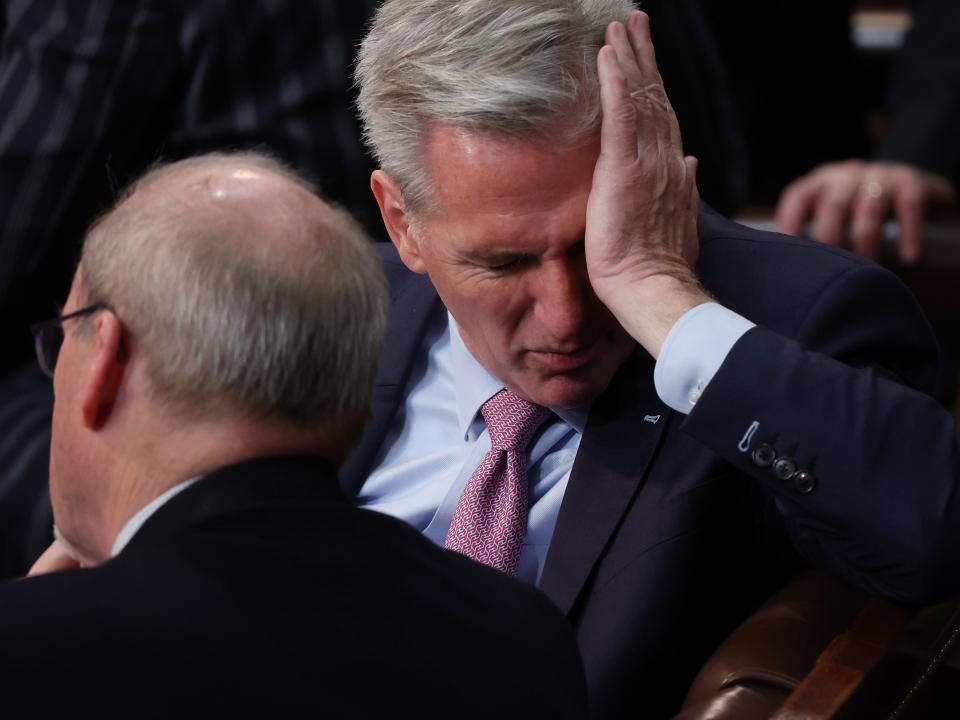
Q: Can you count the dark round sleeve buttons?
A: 3